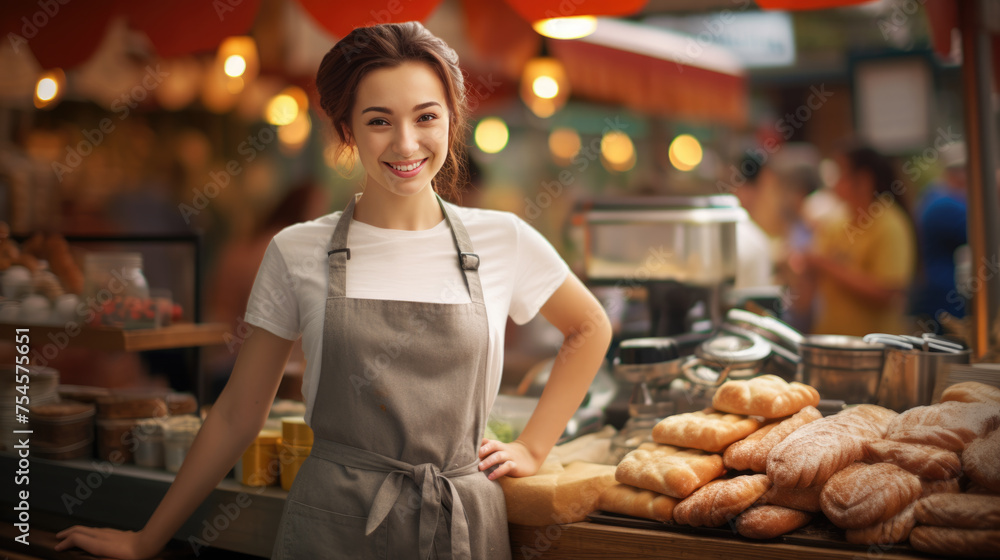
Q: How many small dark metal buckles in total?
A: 2